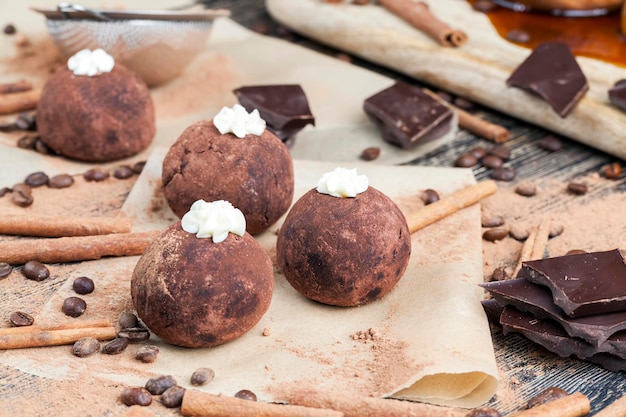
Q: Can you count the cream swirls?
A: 4